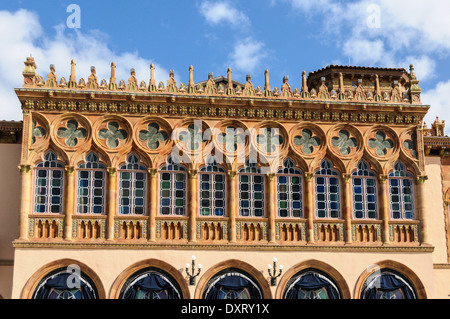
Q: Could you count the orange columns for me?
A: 11